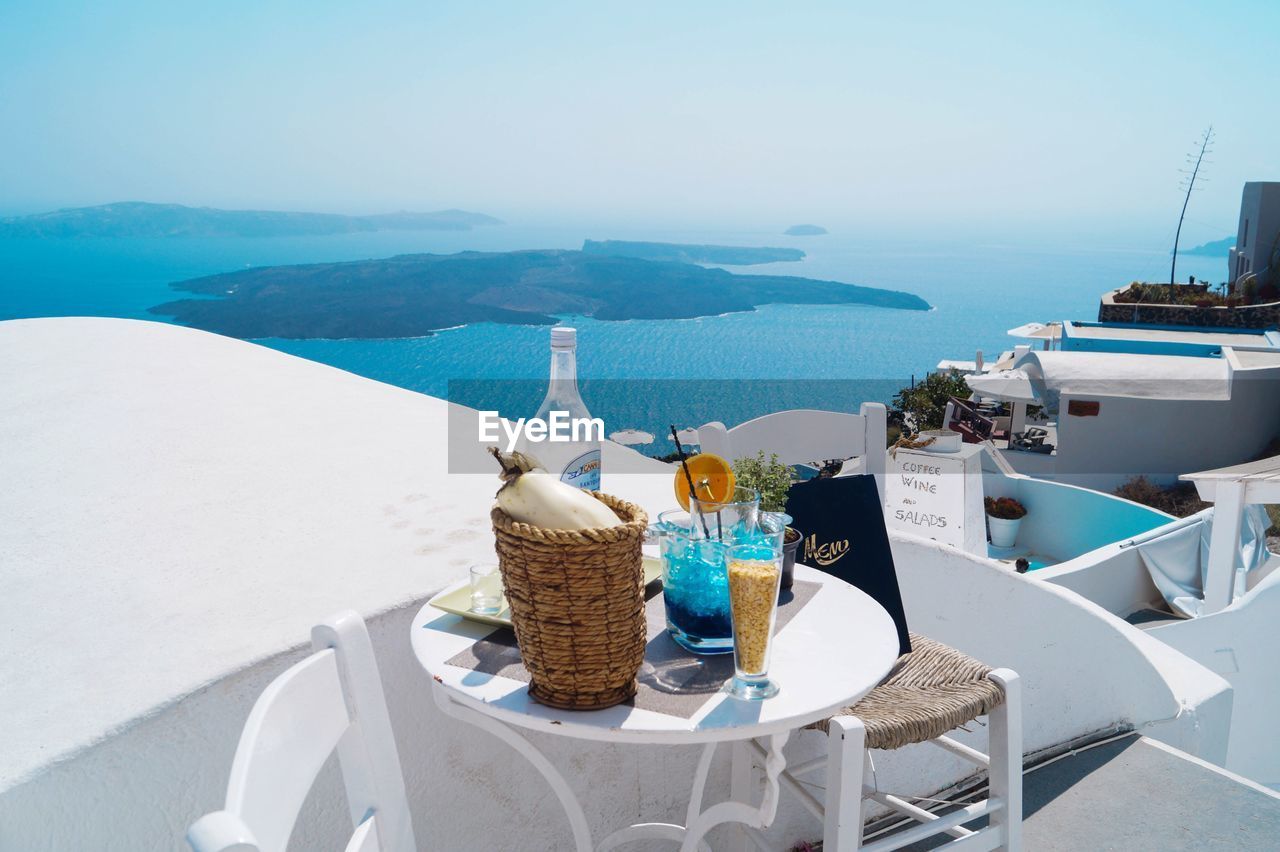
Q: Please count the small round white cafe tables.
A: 1